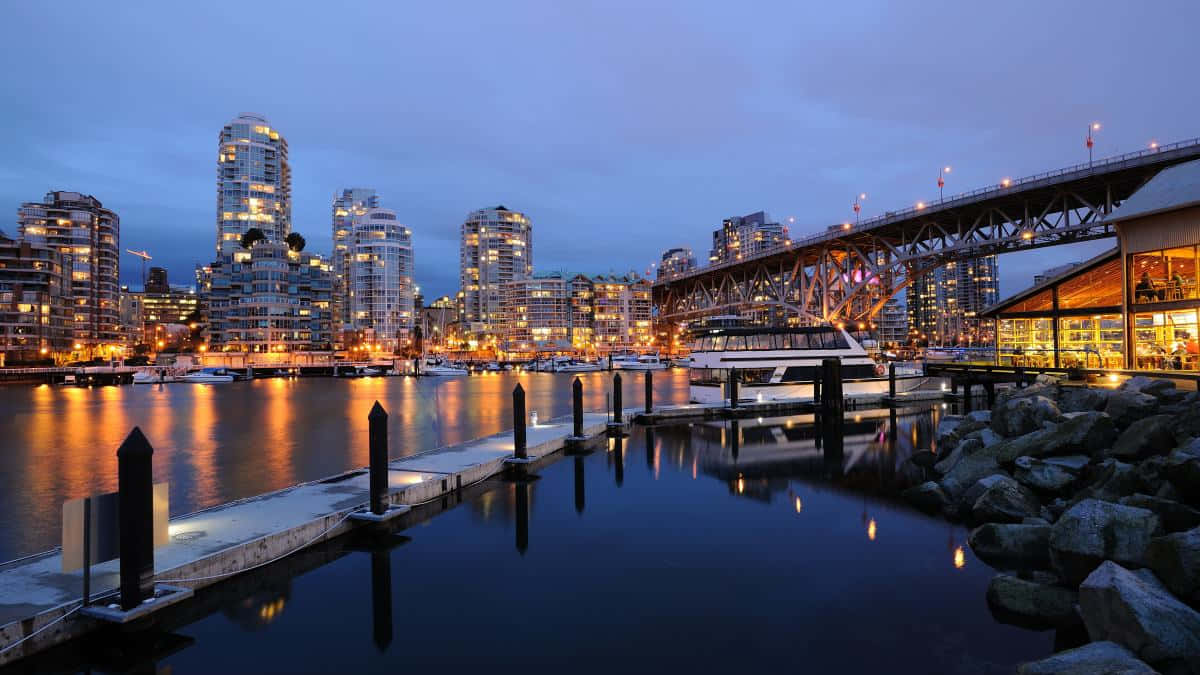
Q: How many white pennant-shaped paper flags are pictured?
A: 0